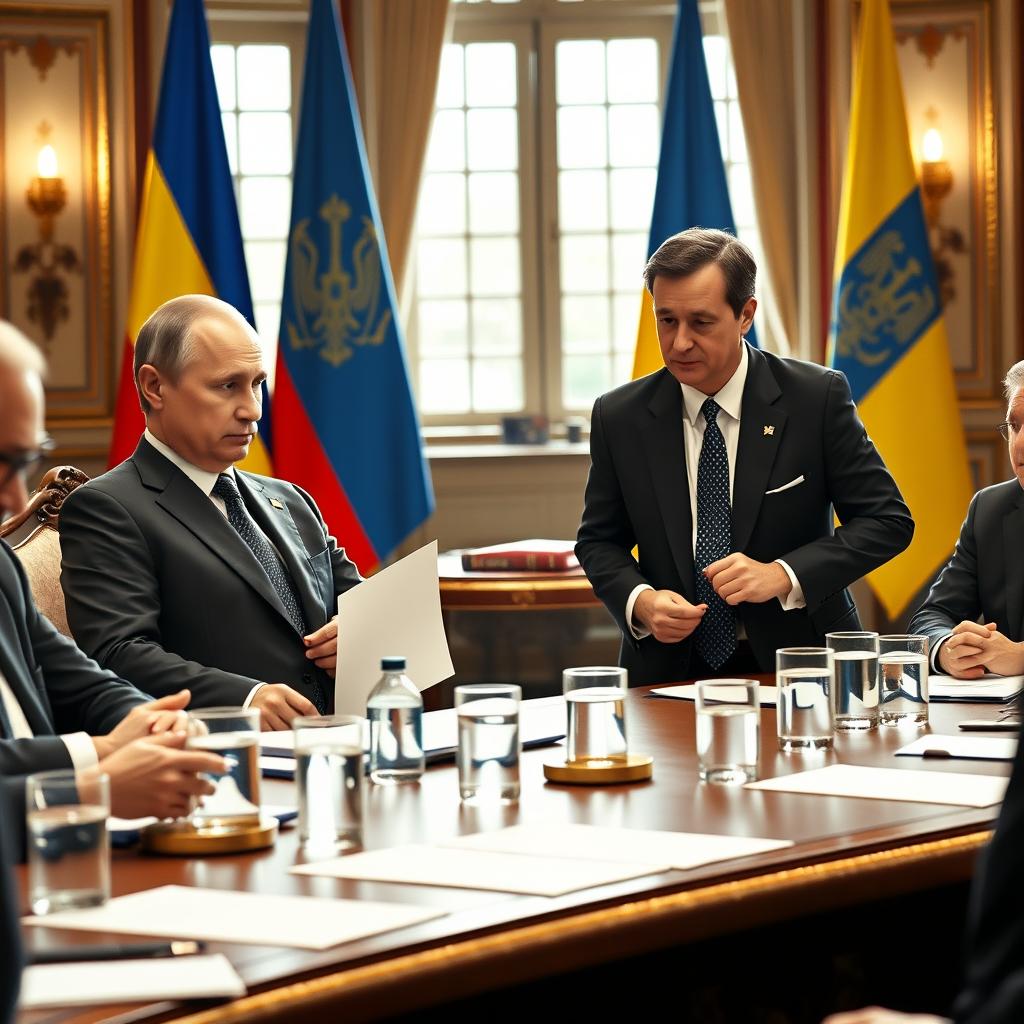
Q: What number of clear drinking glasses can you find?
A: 9